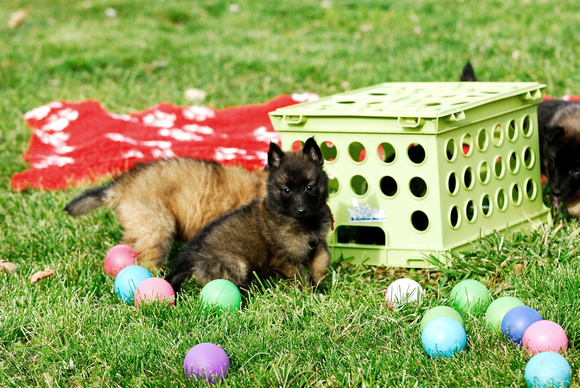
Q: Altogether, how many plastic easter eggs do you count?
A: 13